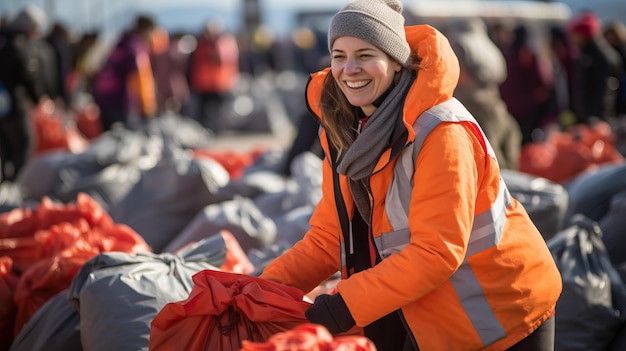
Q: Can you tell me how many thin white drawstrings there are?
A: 1